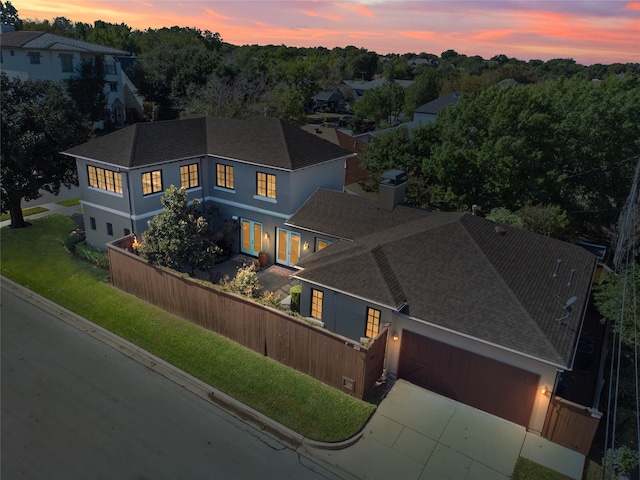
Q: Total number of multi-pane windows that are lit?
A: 7